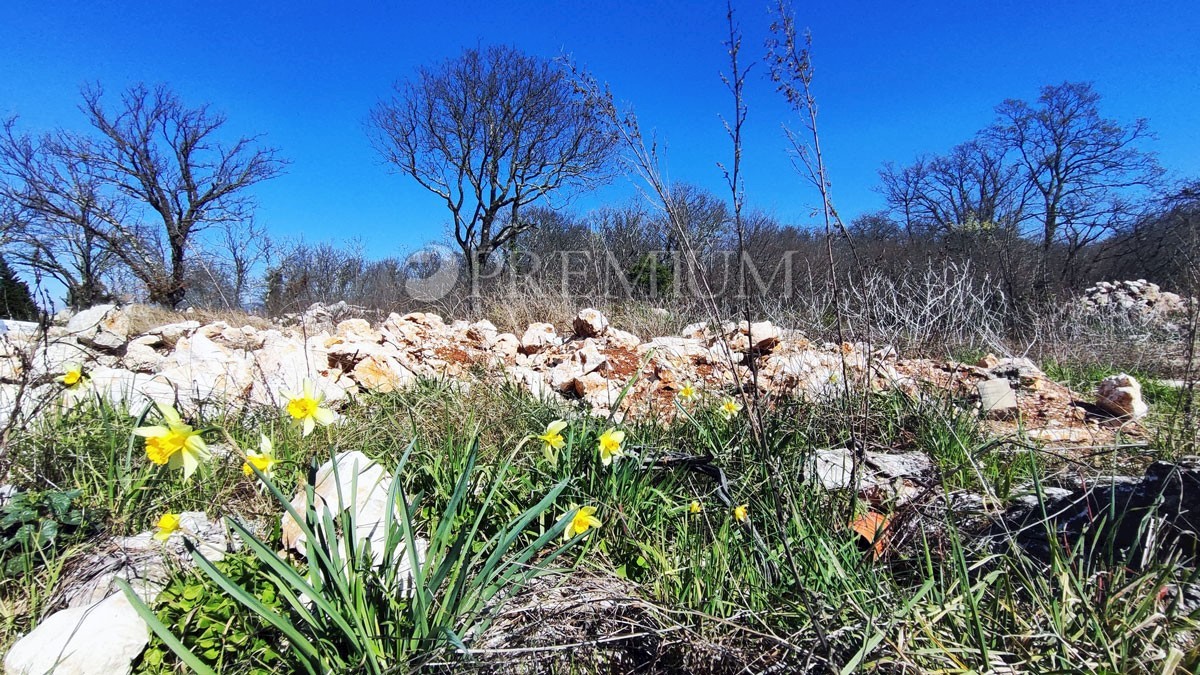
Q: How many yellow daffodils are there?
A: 12